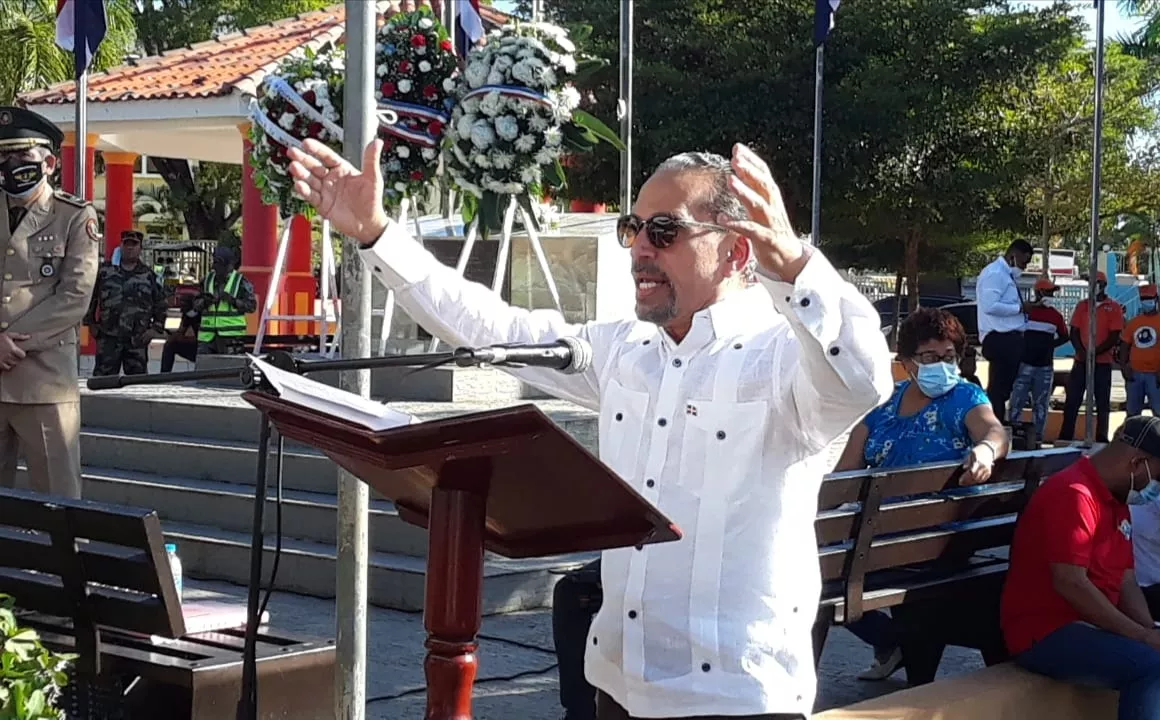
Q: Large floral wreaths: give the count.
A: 3